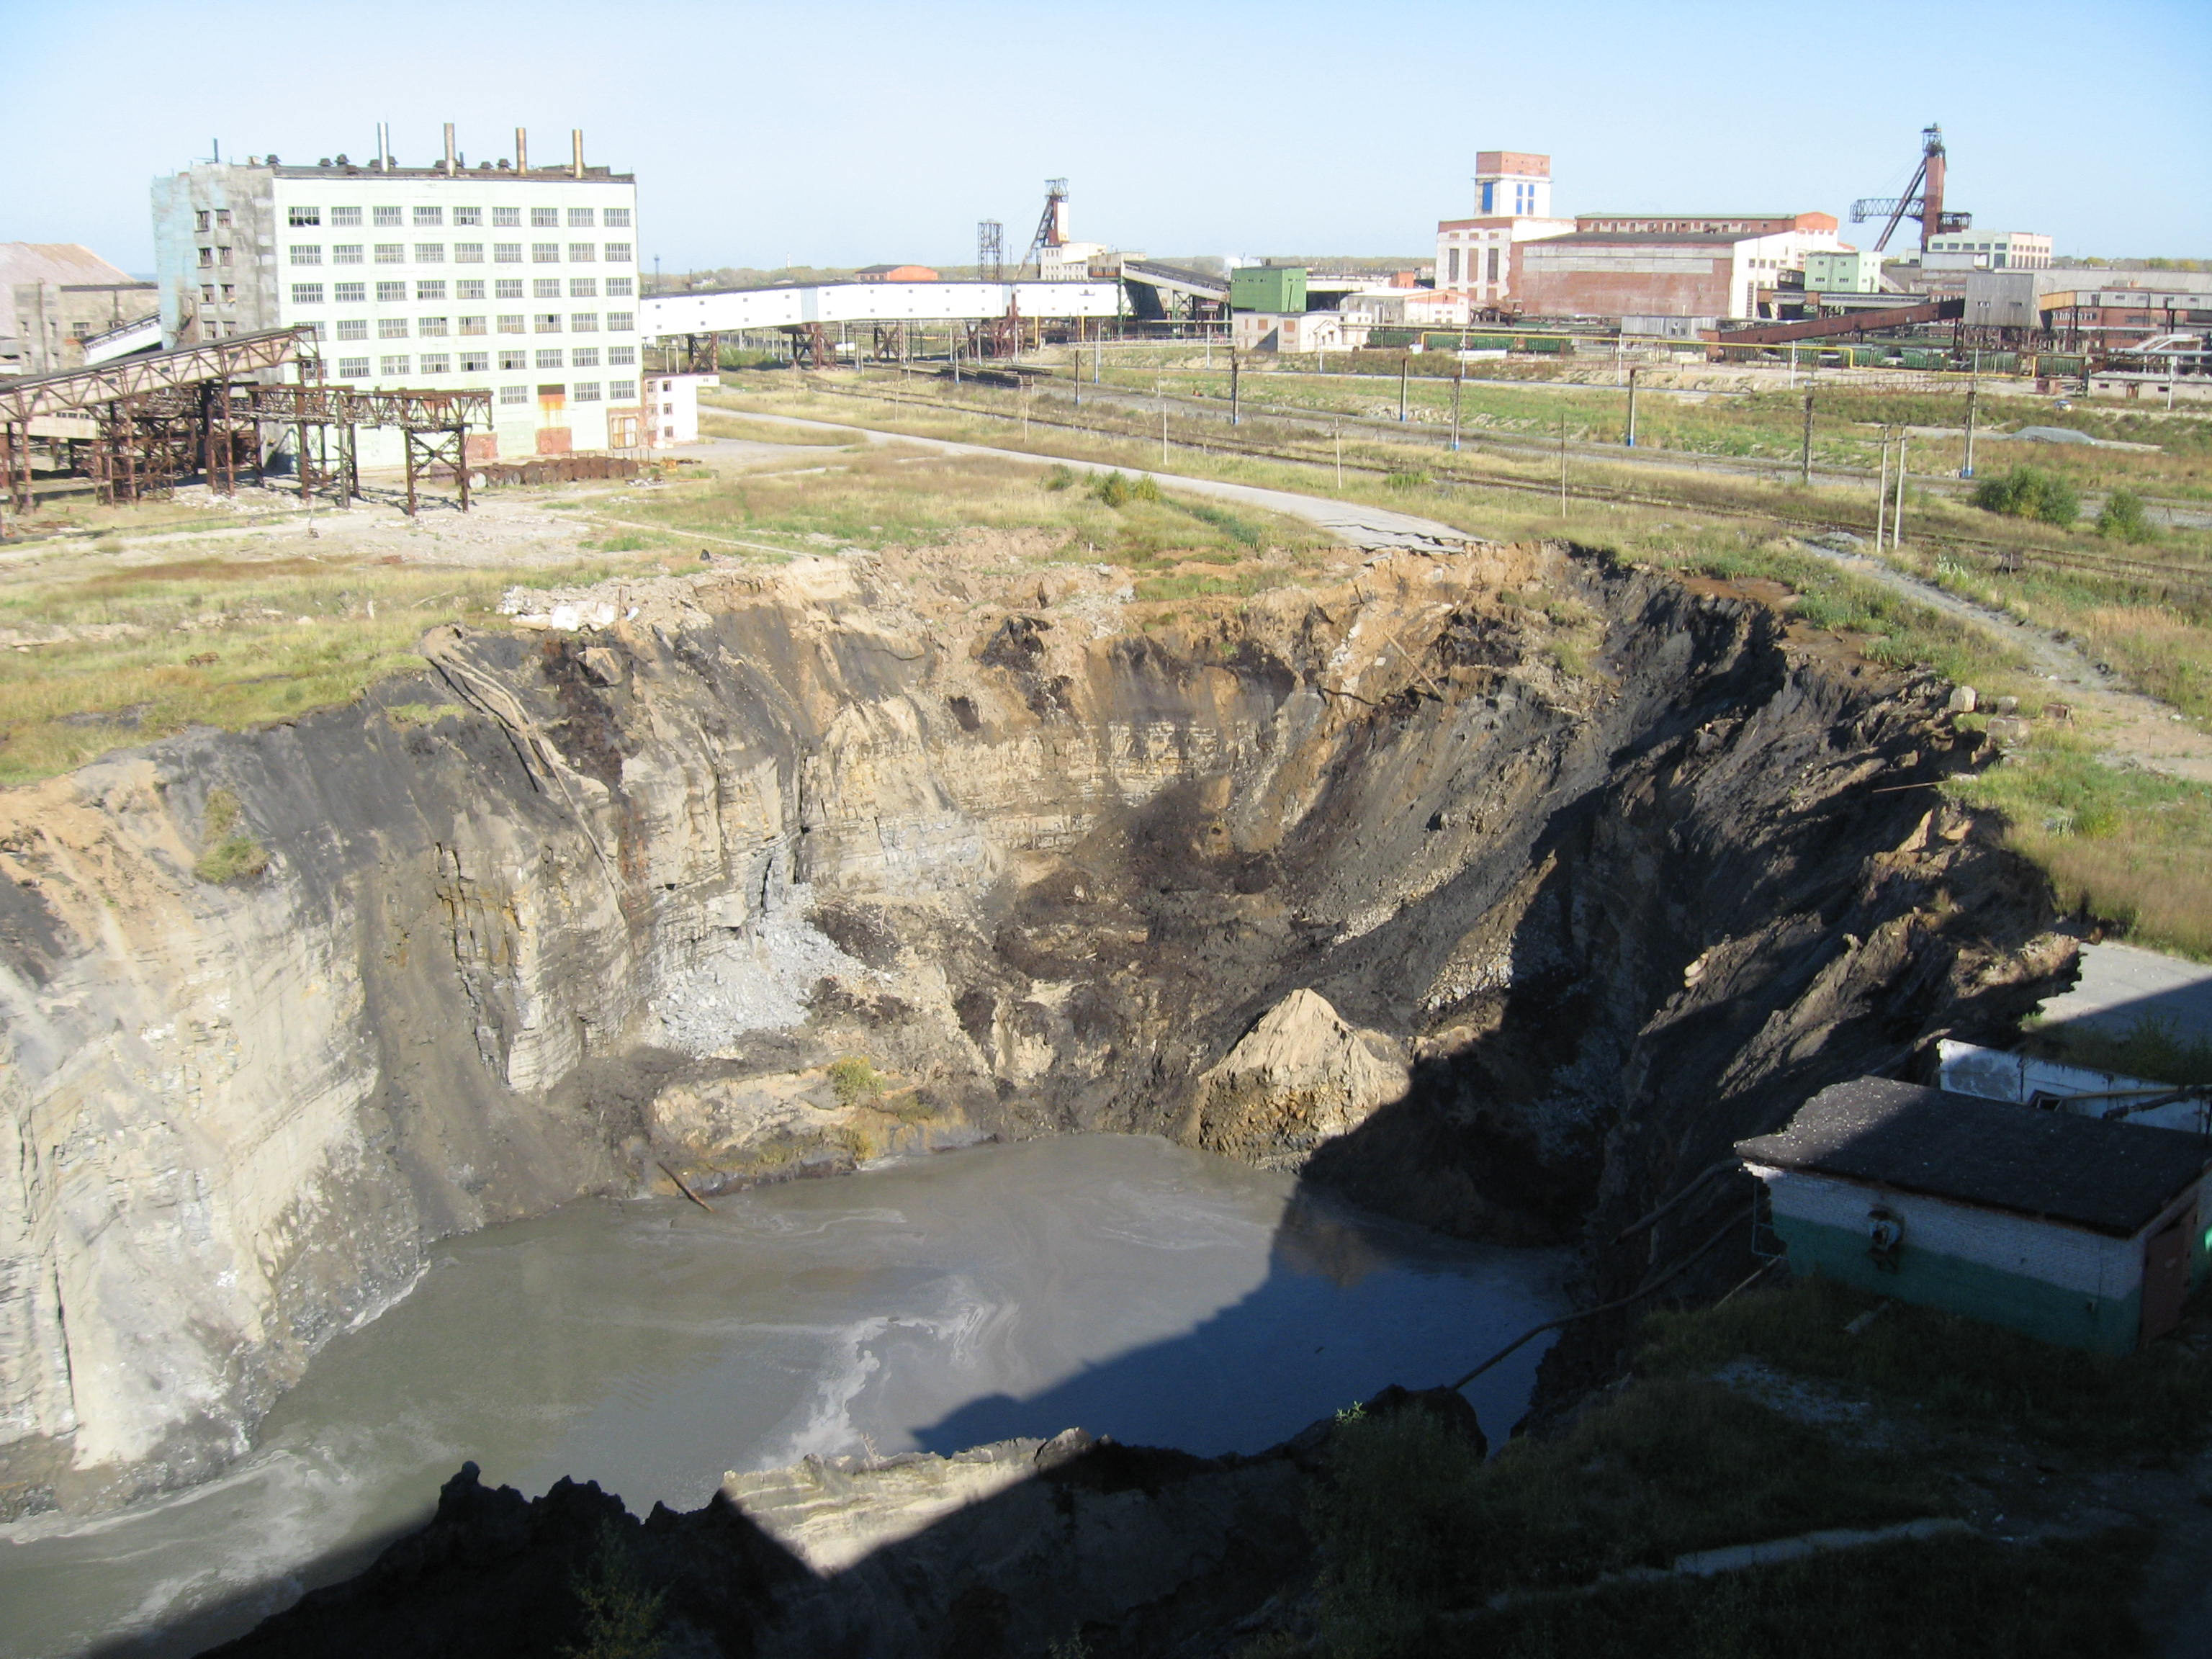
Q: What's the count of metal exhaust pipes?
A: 4